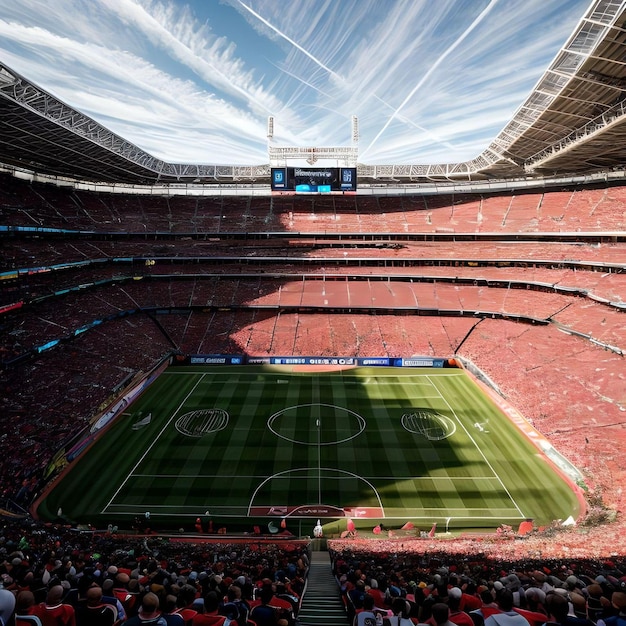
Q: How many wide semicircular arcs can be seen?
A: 1